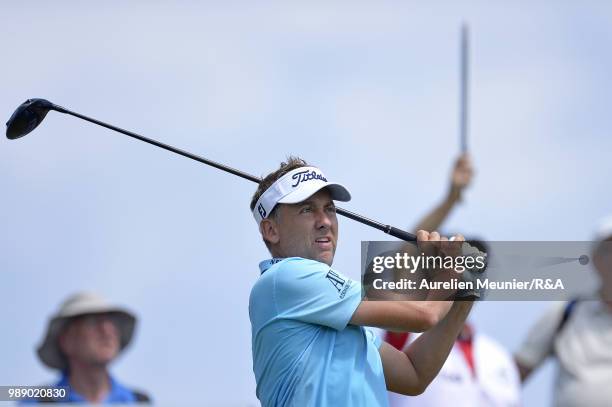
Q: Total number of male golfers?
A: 1